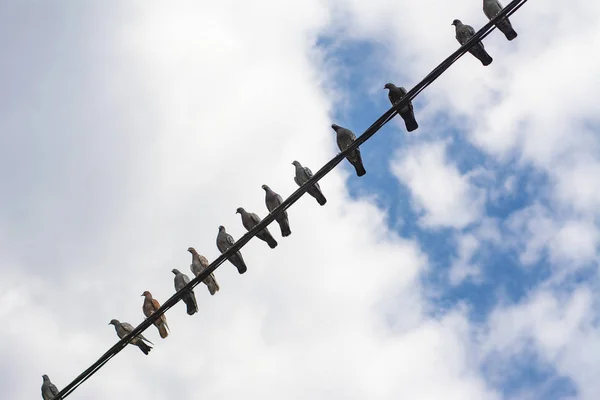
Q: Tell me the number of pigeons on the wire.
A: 13